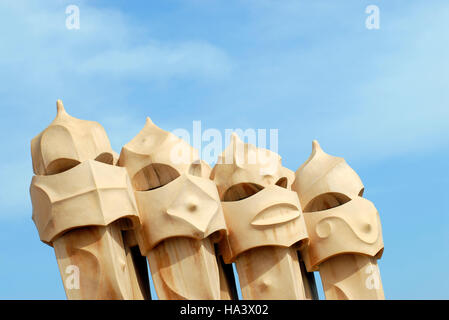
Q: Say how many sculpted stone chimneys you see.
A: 4